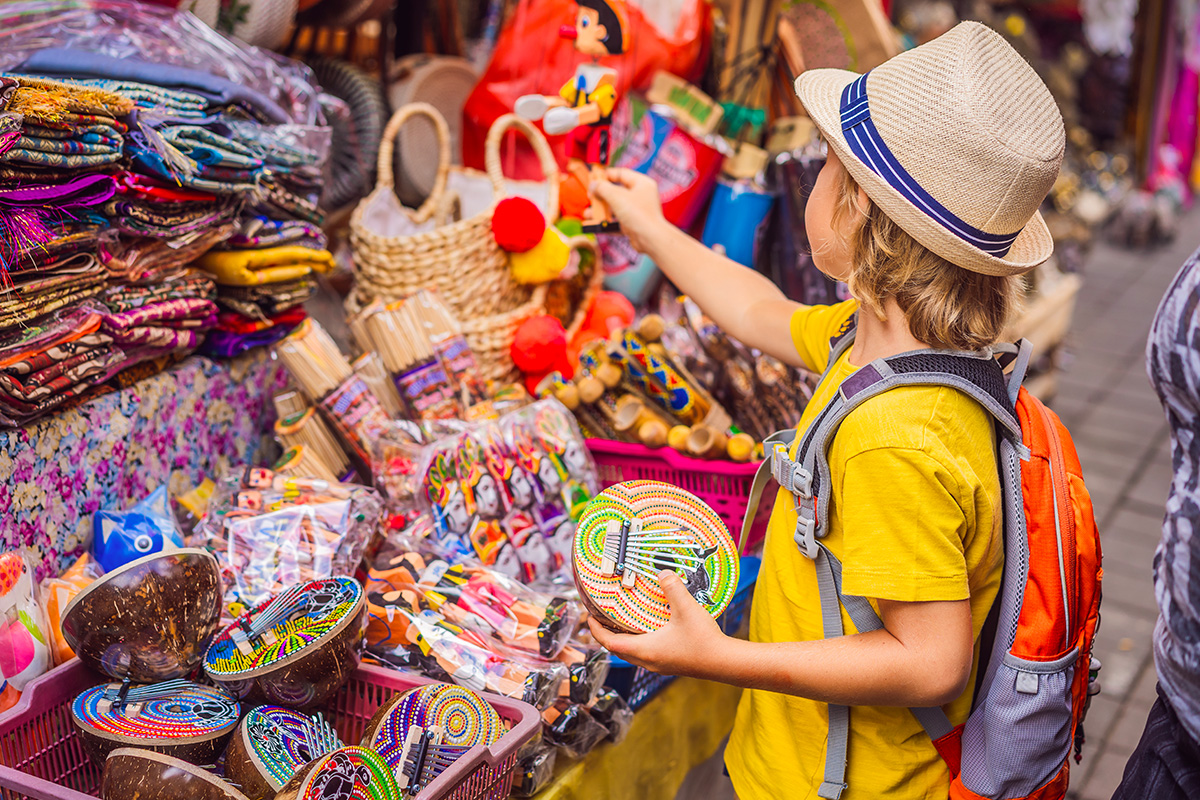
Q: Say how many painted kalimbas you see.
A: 6